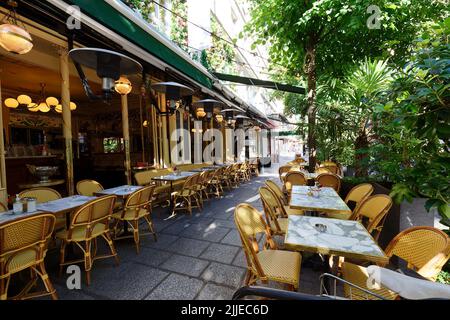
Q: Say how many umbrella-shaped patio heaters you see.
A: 5